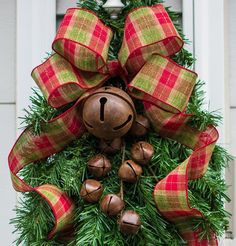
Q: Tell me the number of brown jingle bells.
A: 9